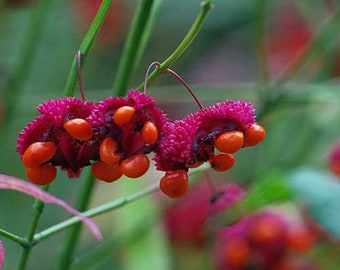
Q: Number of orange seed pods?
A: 13